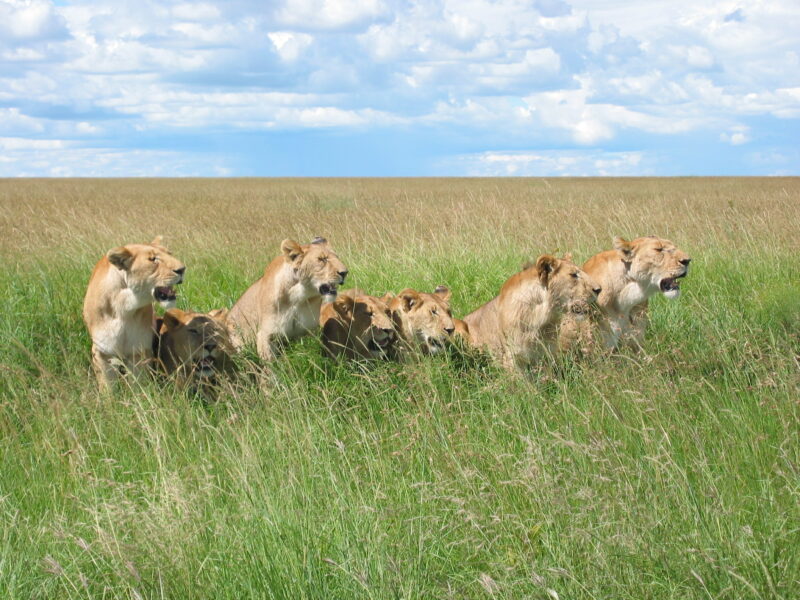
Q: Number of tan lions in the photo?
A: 7